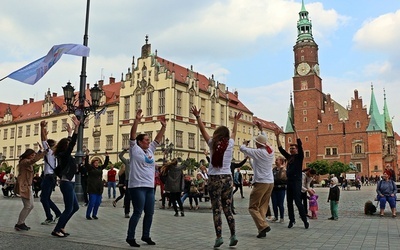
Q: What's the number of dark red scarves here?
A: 1